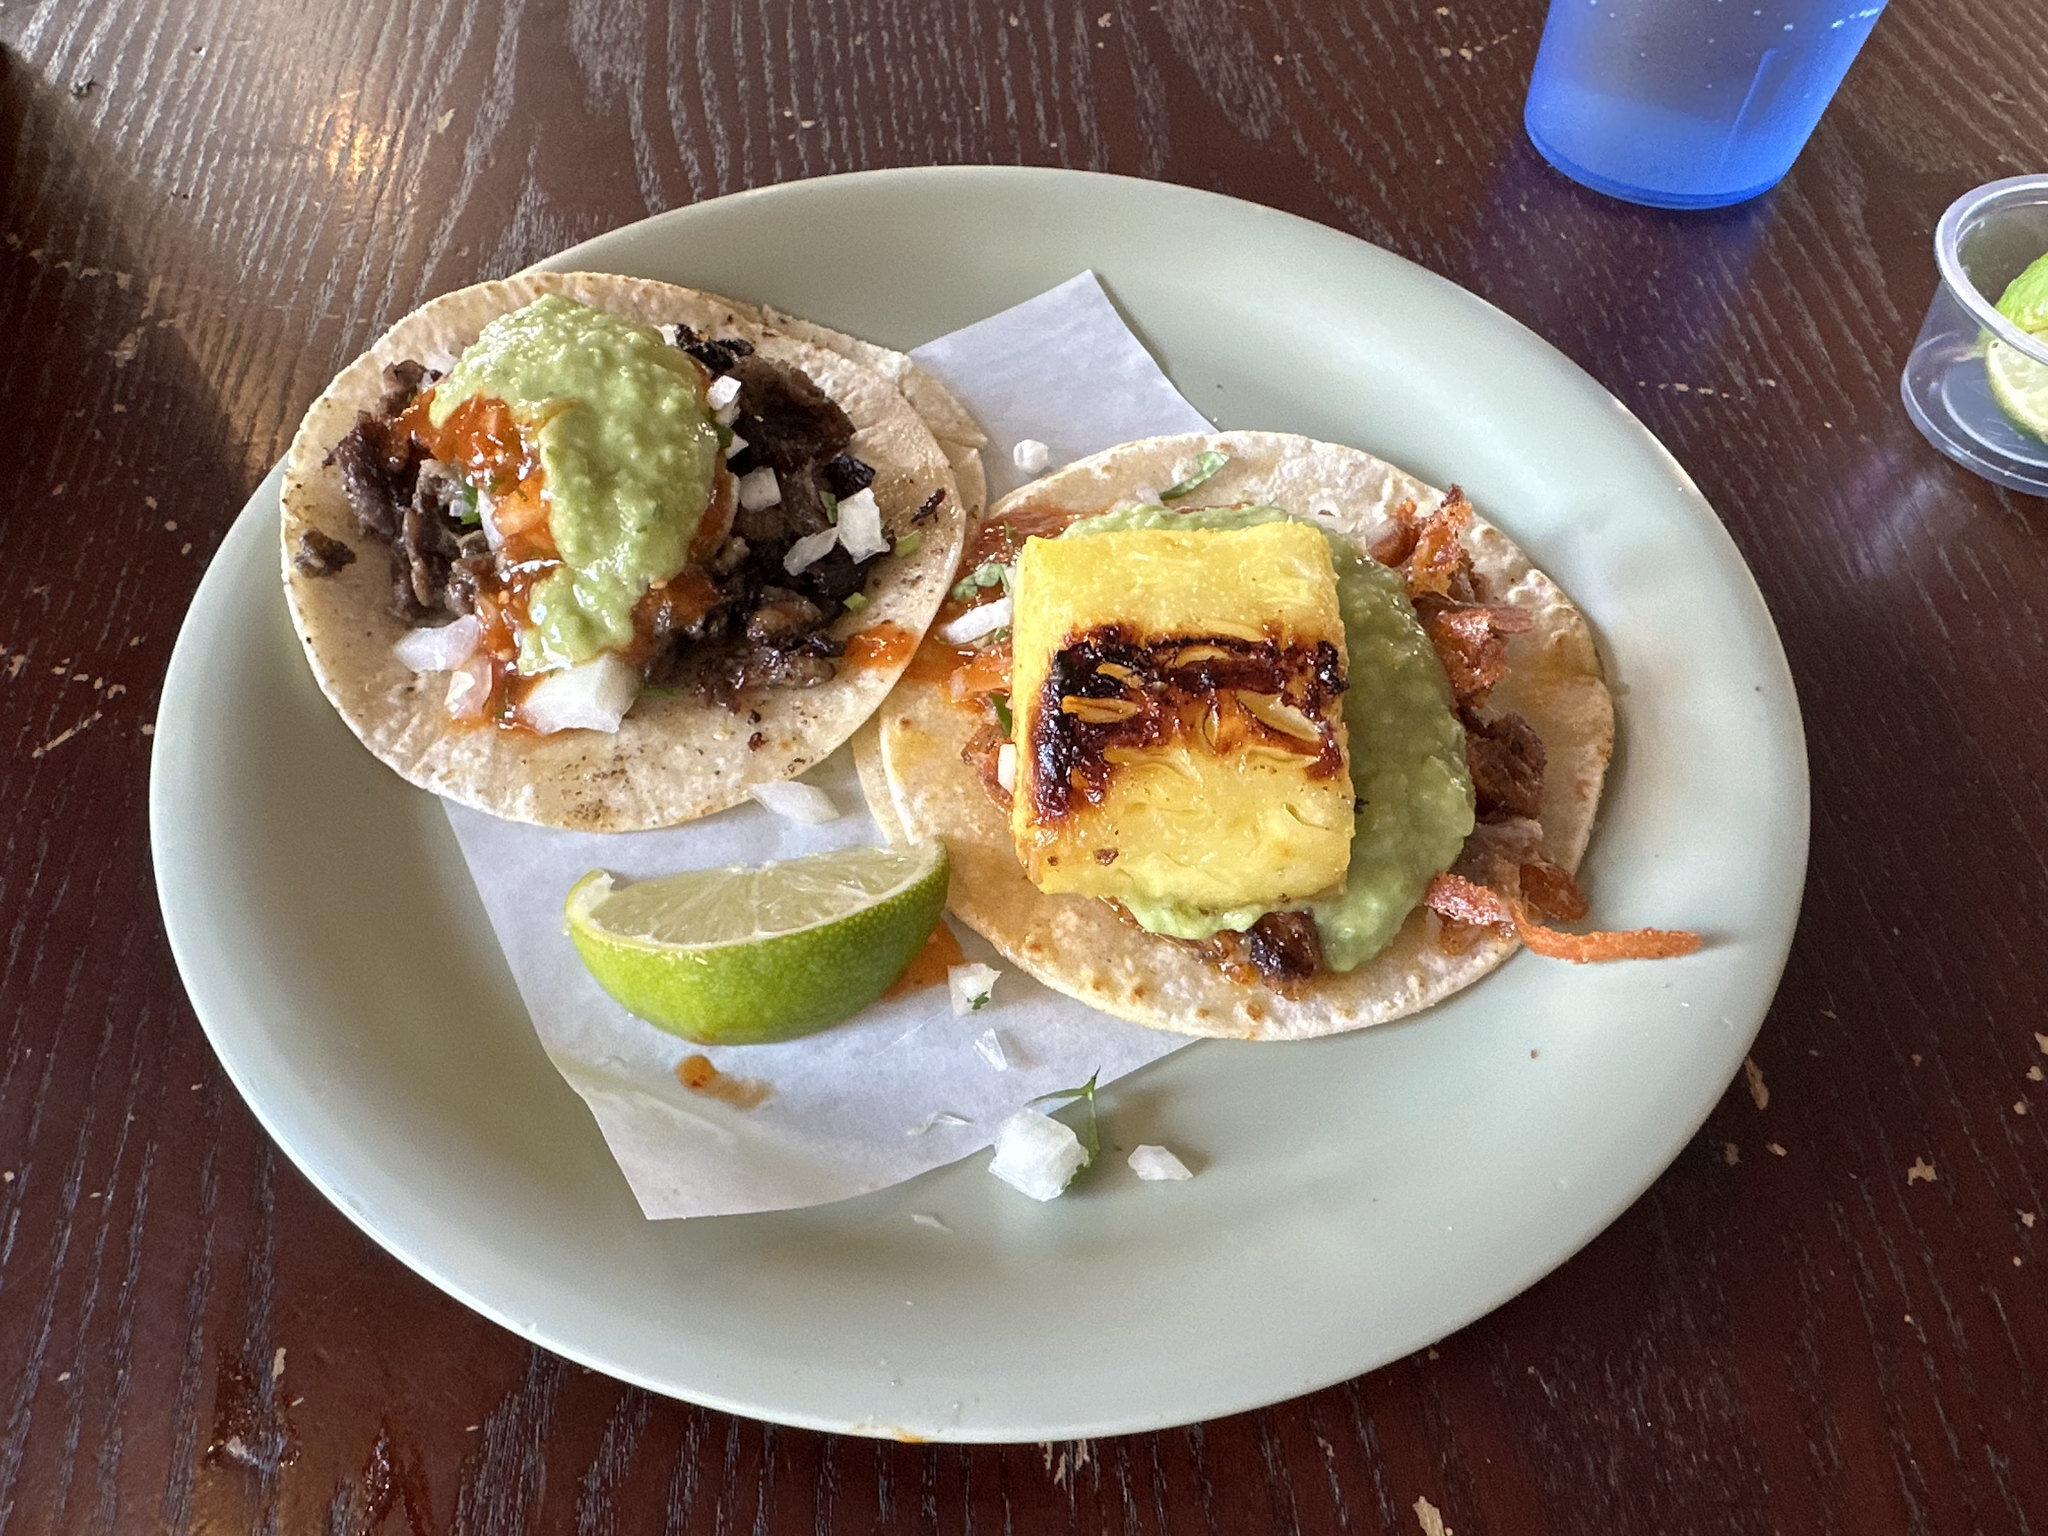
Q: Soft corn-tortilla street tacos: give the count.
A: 2